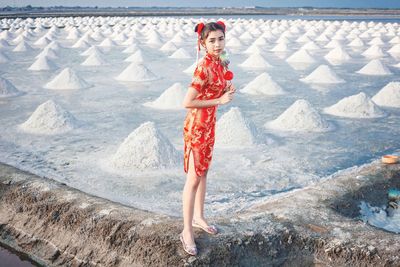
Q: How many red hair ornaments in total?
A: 2